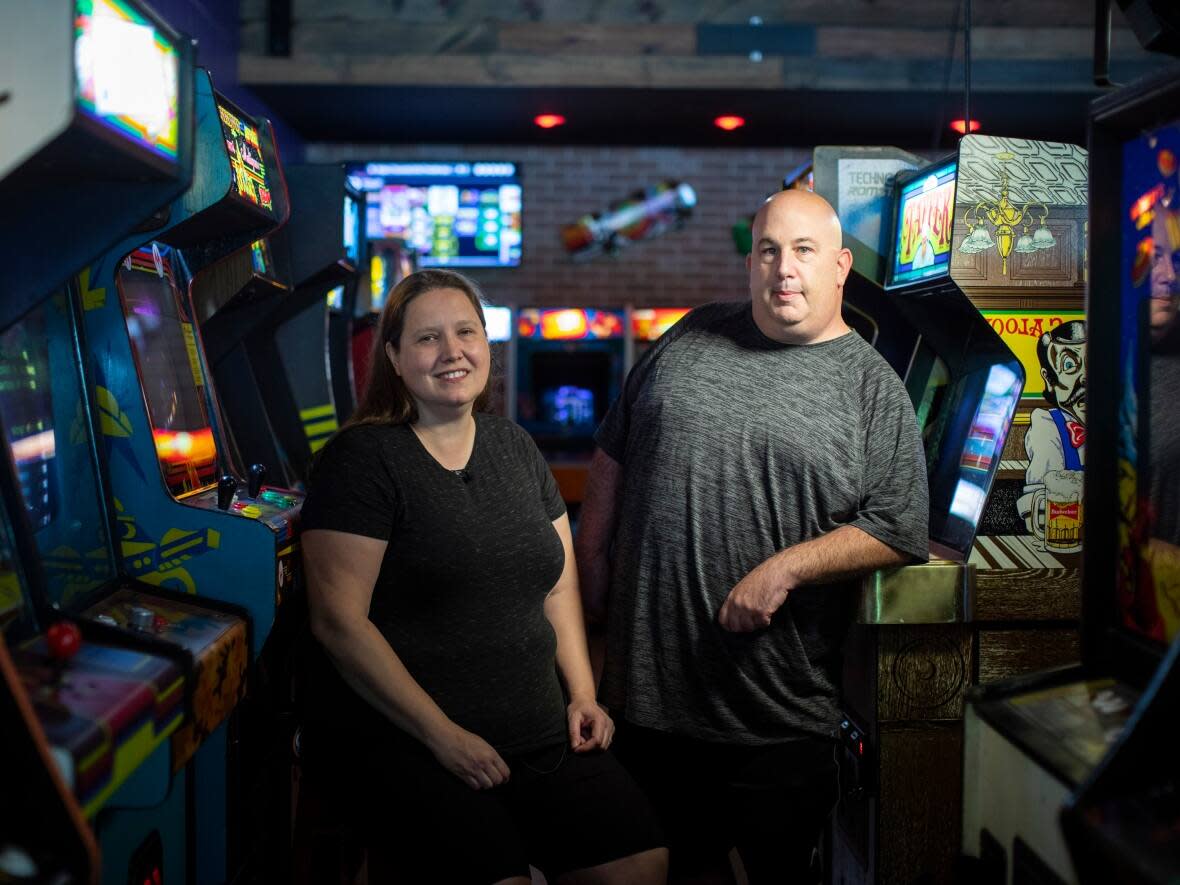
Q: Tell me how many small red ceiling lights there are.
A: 3